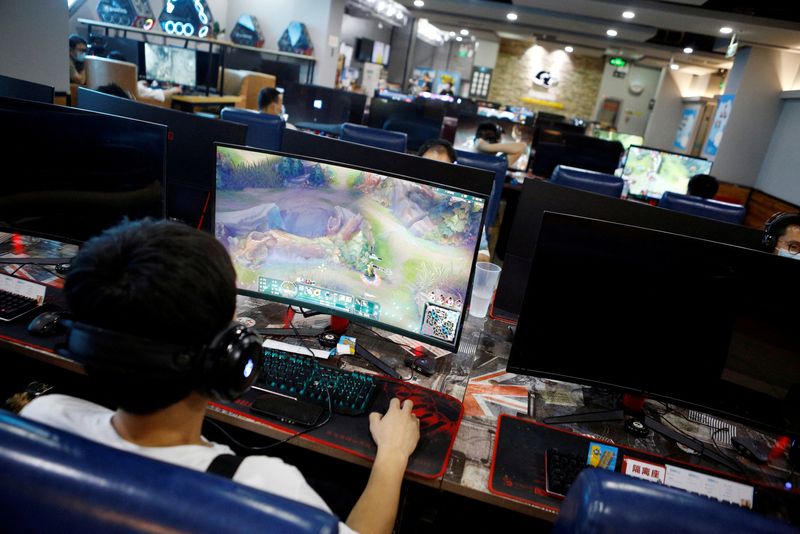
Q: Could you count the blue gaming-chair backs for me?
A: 7